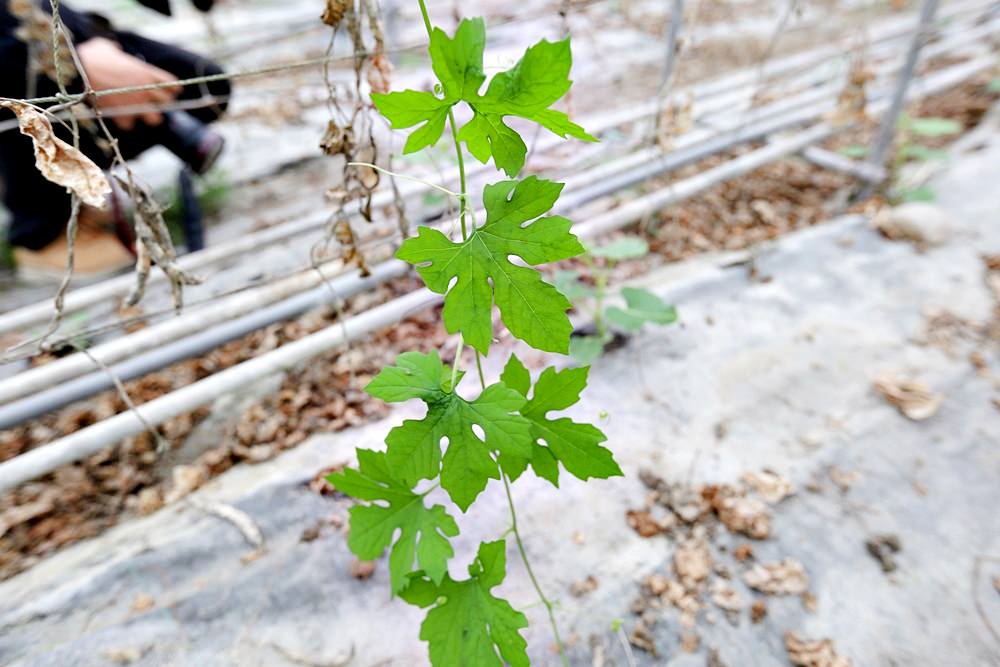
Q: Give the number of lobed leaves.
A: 6